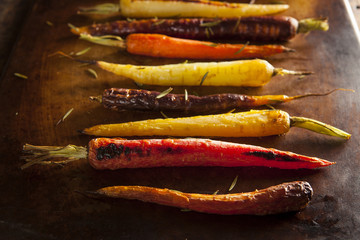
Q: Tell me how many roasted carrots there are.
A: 8